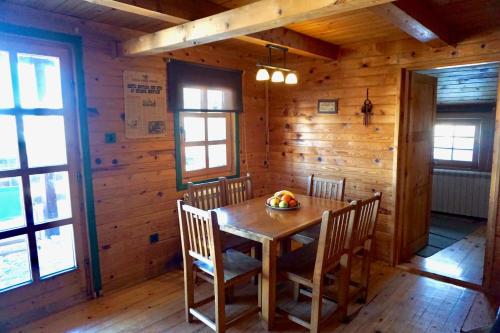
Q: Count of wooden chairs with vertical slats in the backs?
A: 6